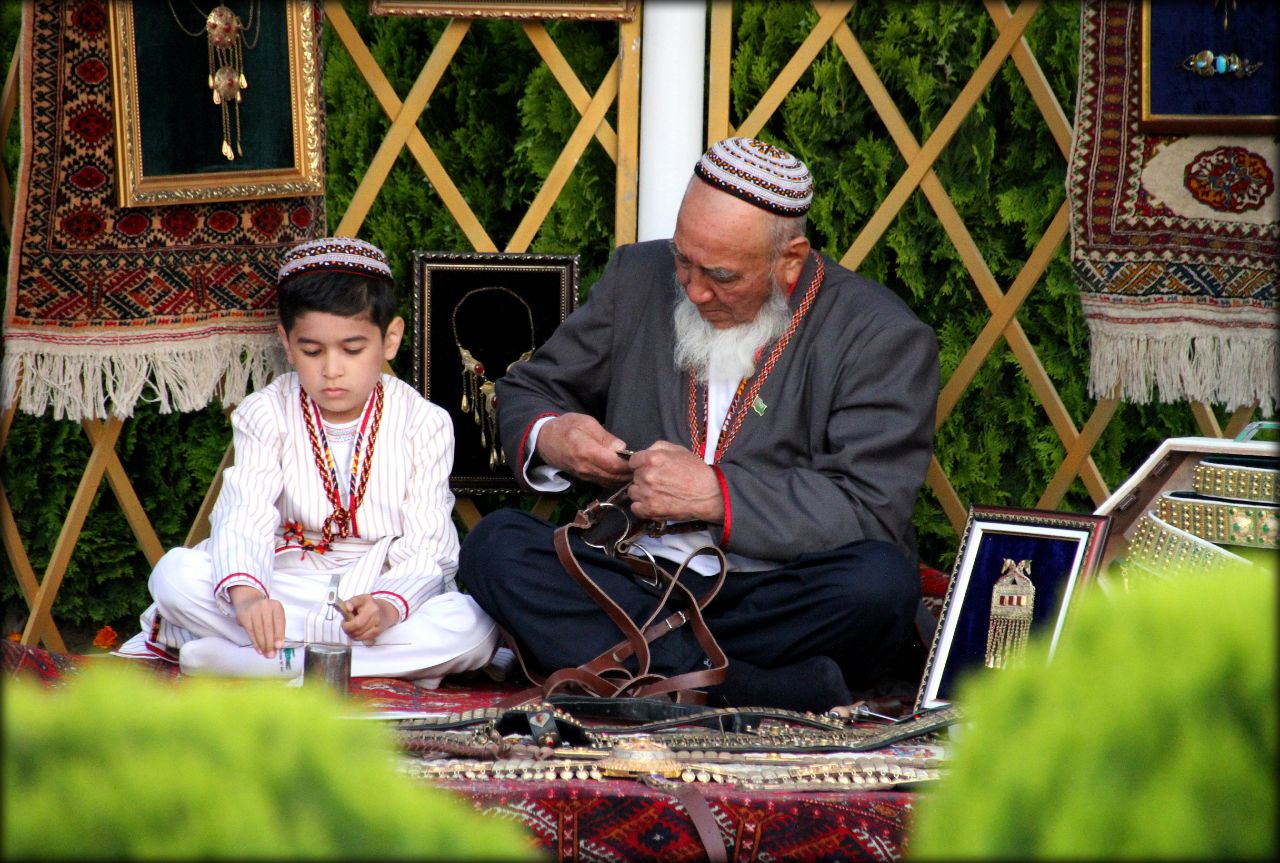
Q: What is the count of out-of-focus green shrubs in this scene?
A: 2